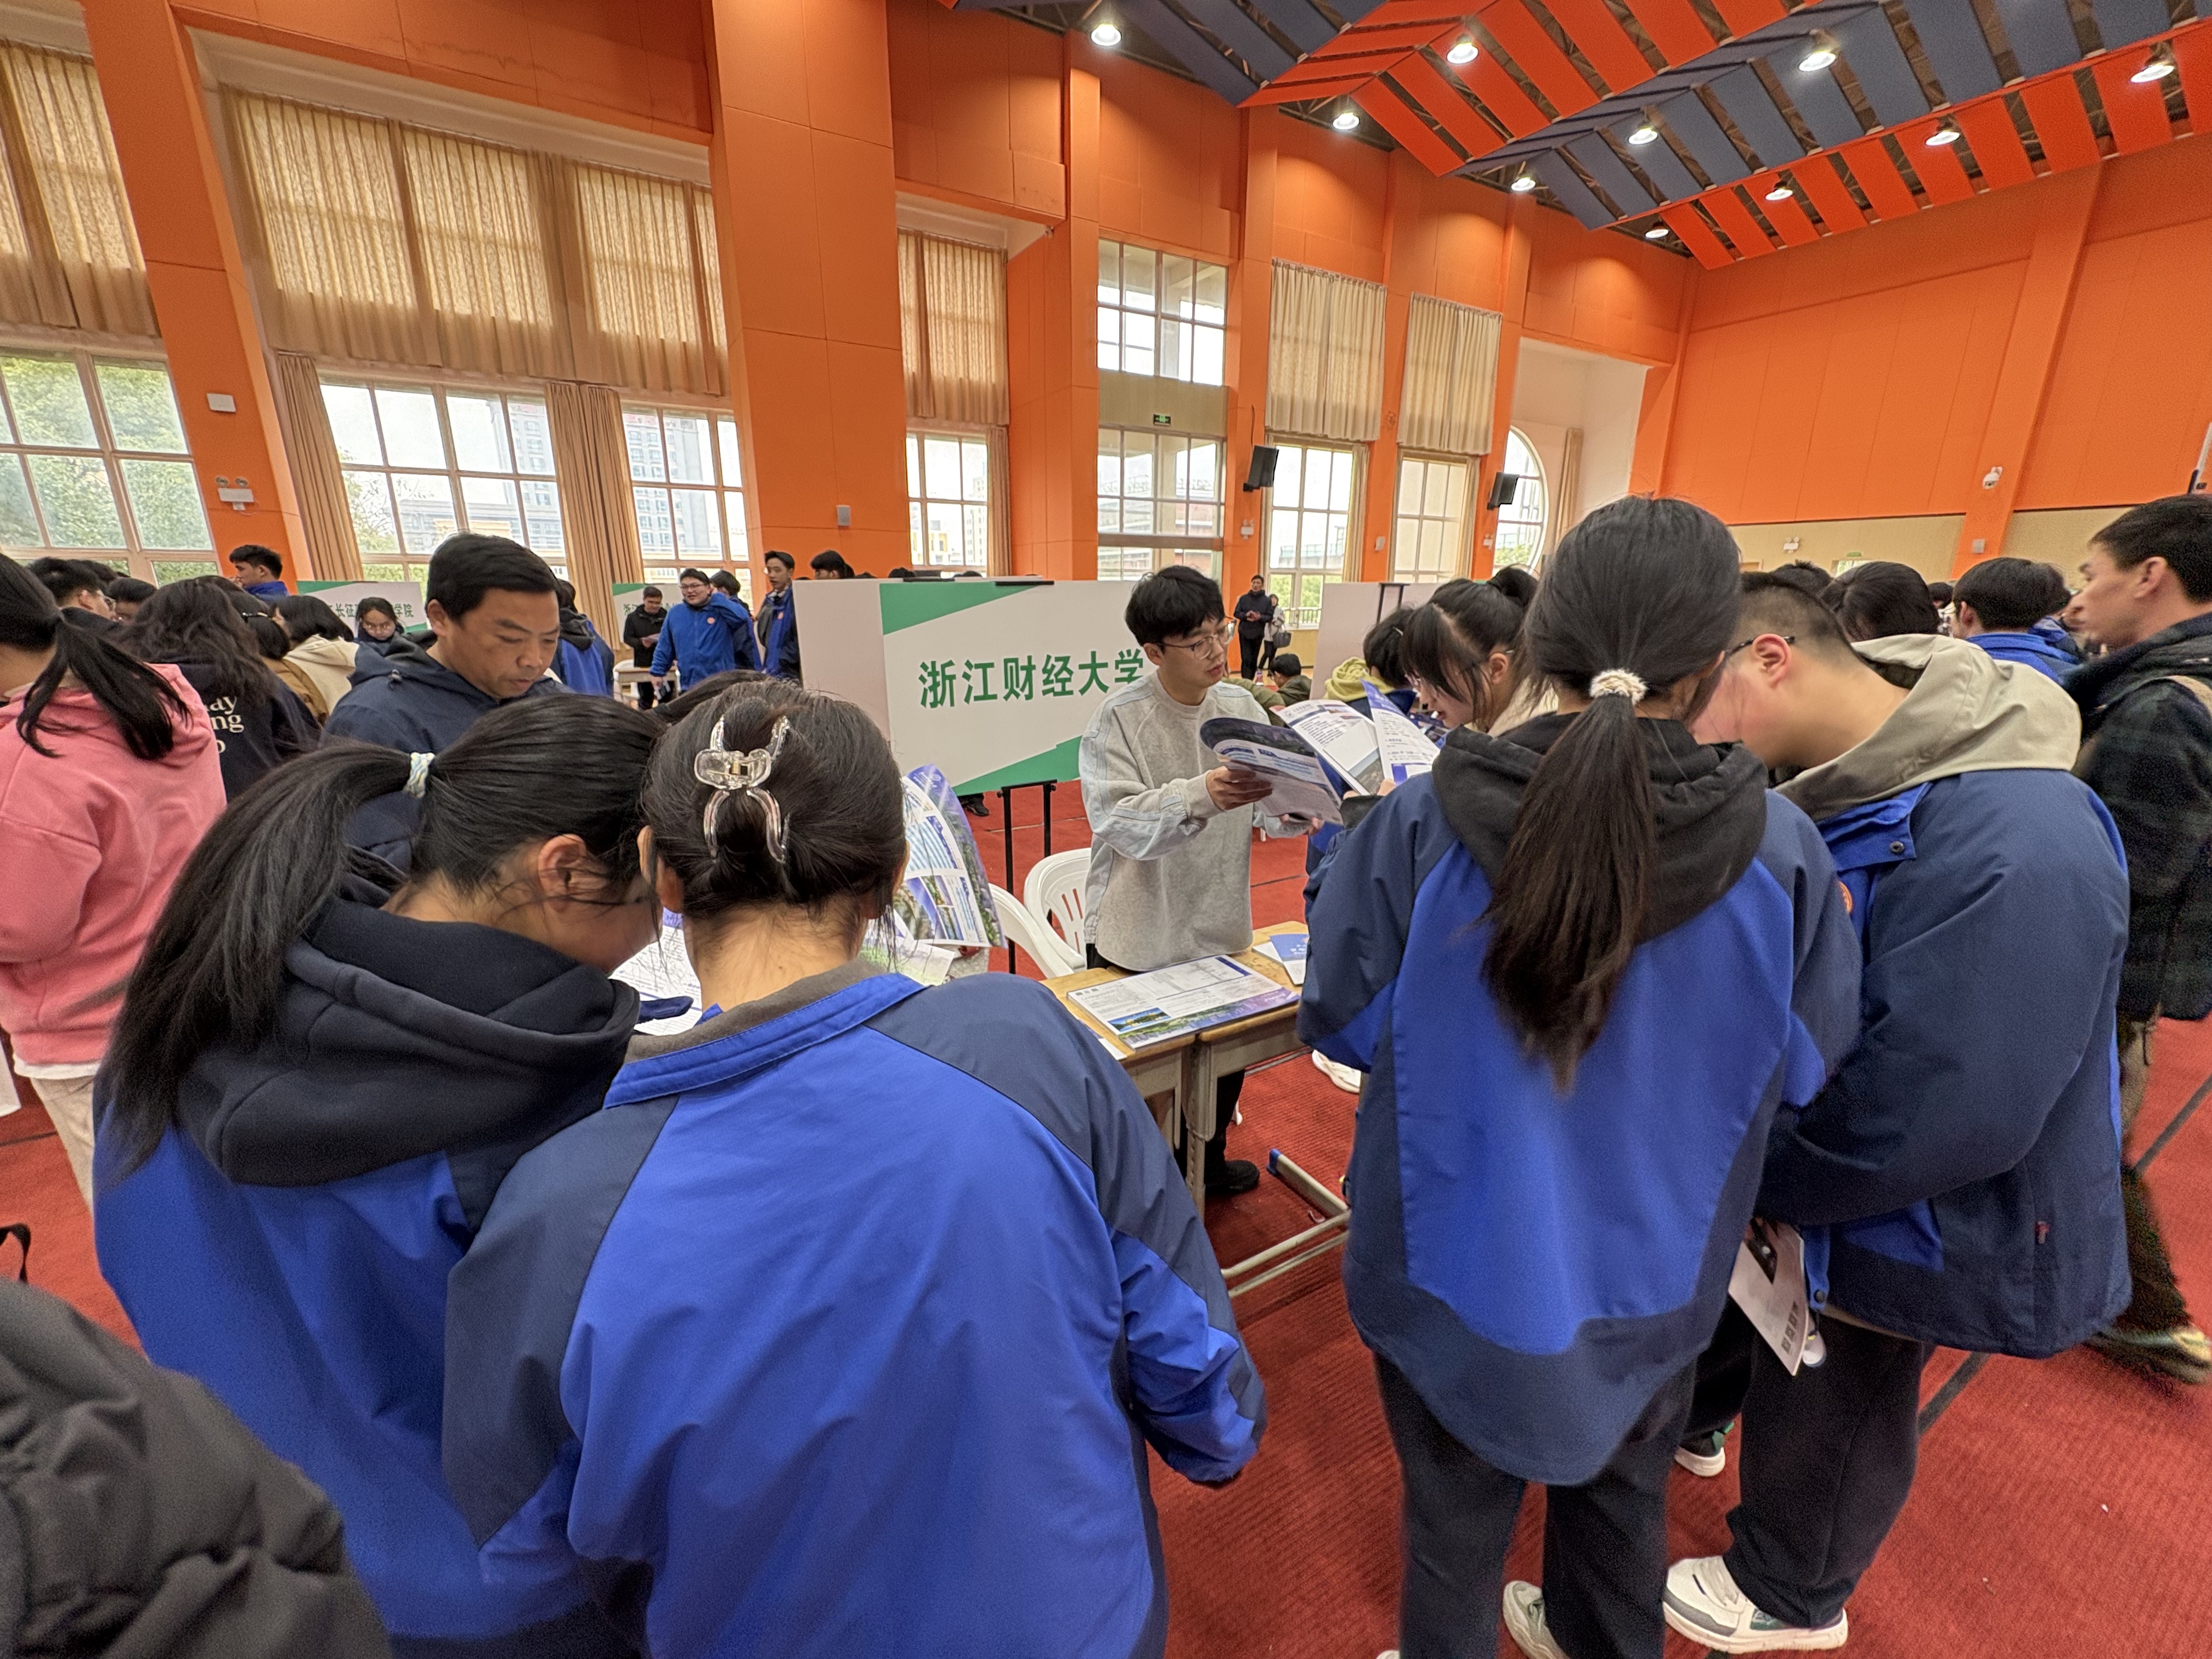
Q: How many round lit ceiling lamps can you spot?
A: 10